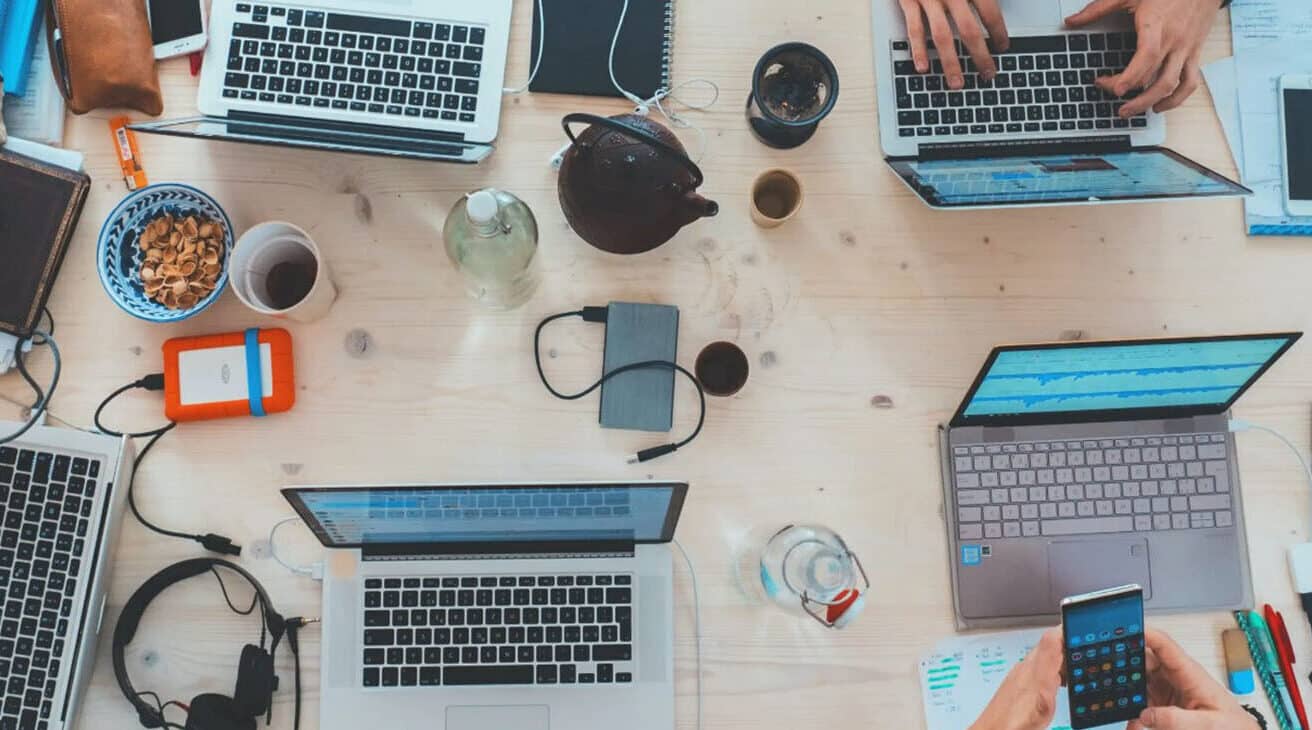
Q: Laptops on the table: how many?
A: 5